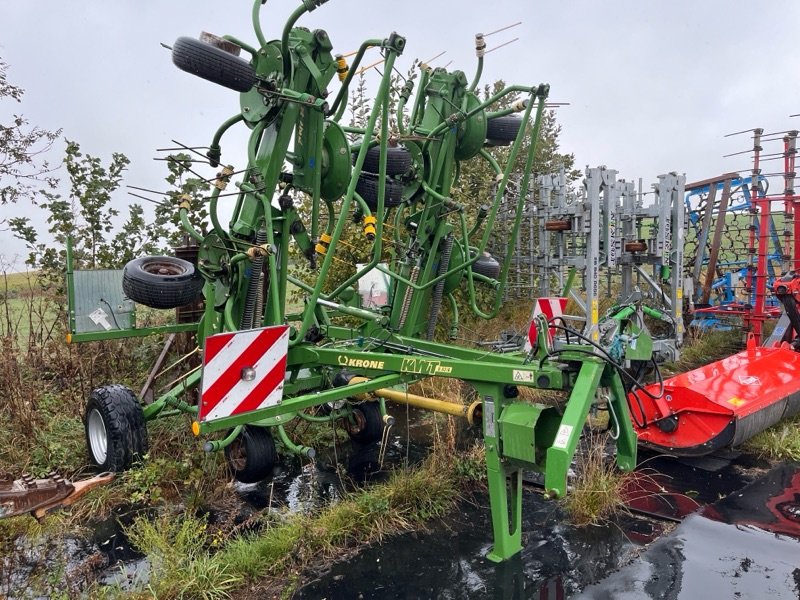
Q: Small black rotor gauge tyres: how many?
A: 8